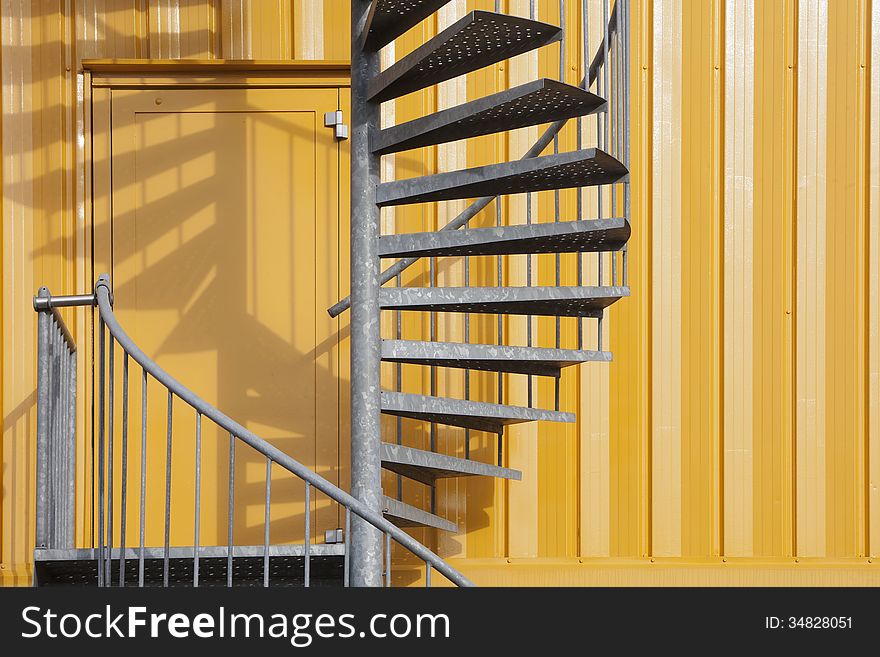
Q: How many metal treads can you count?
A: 10